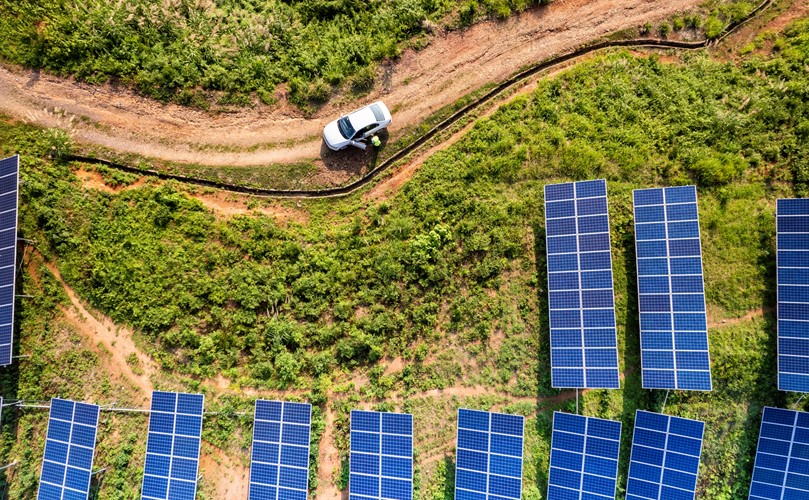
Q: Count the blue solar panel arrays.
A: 12